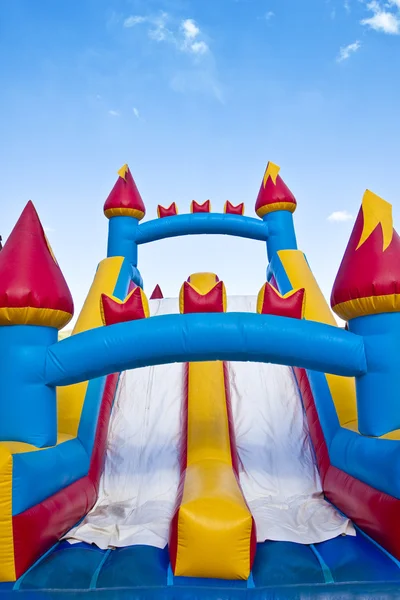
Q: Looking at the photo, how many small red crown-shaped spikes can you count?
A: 6